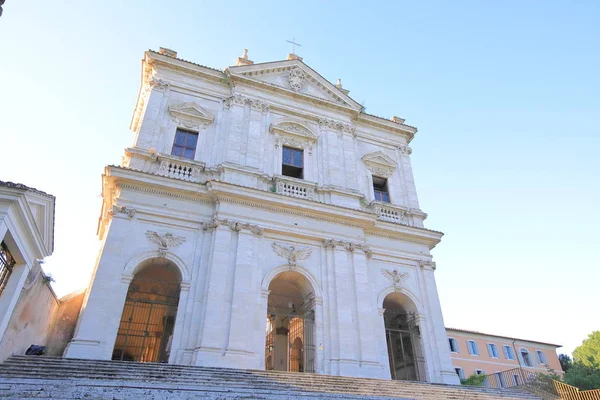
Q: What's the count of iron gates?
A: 3